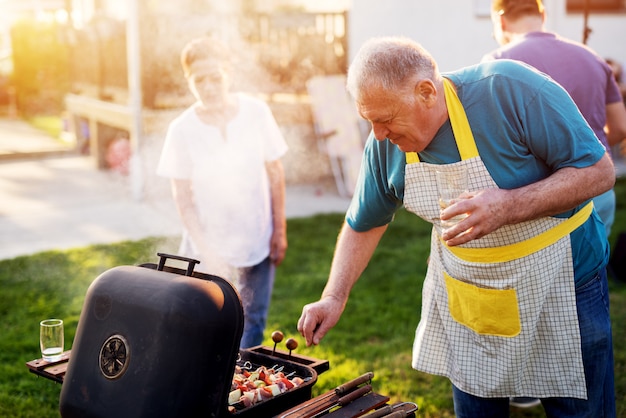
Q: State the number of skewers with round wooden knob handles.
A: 2